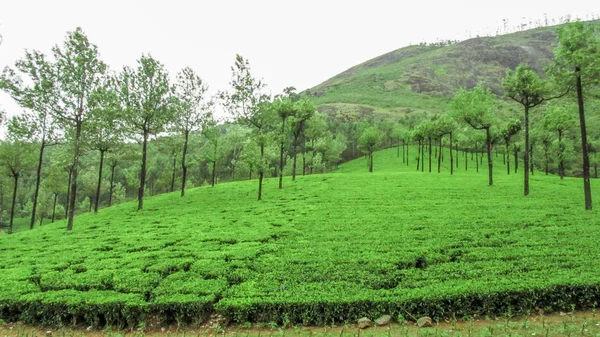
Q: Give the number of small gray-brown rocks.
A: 3